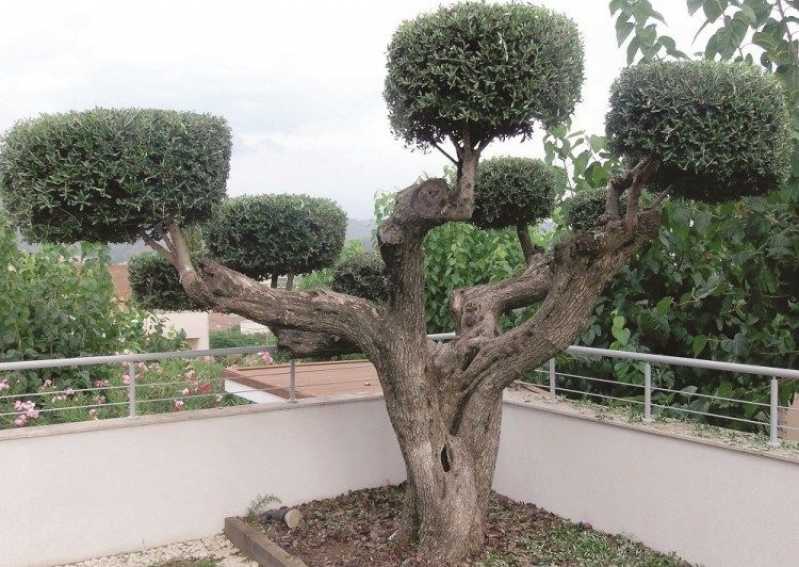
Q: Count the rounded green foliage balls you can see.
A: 8